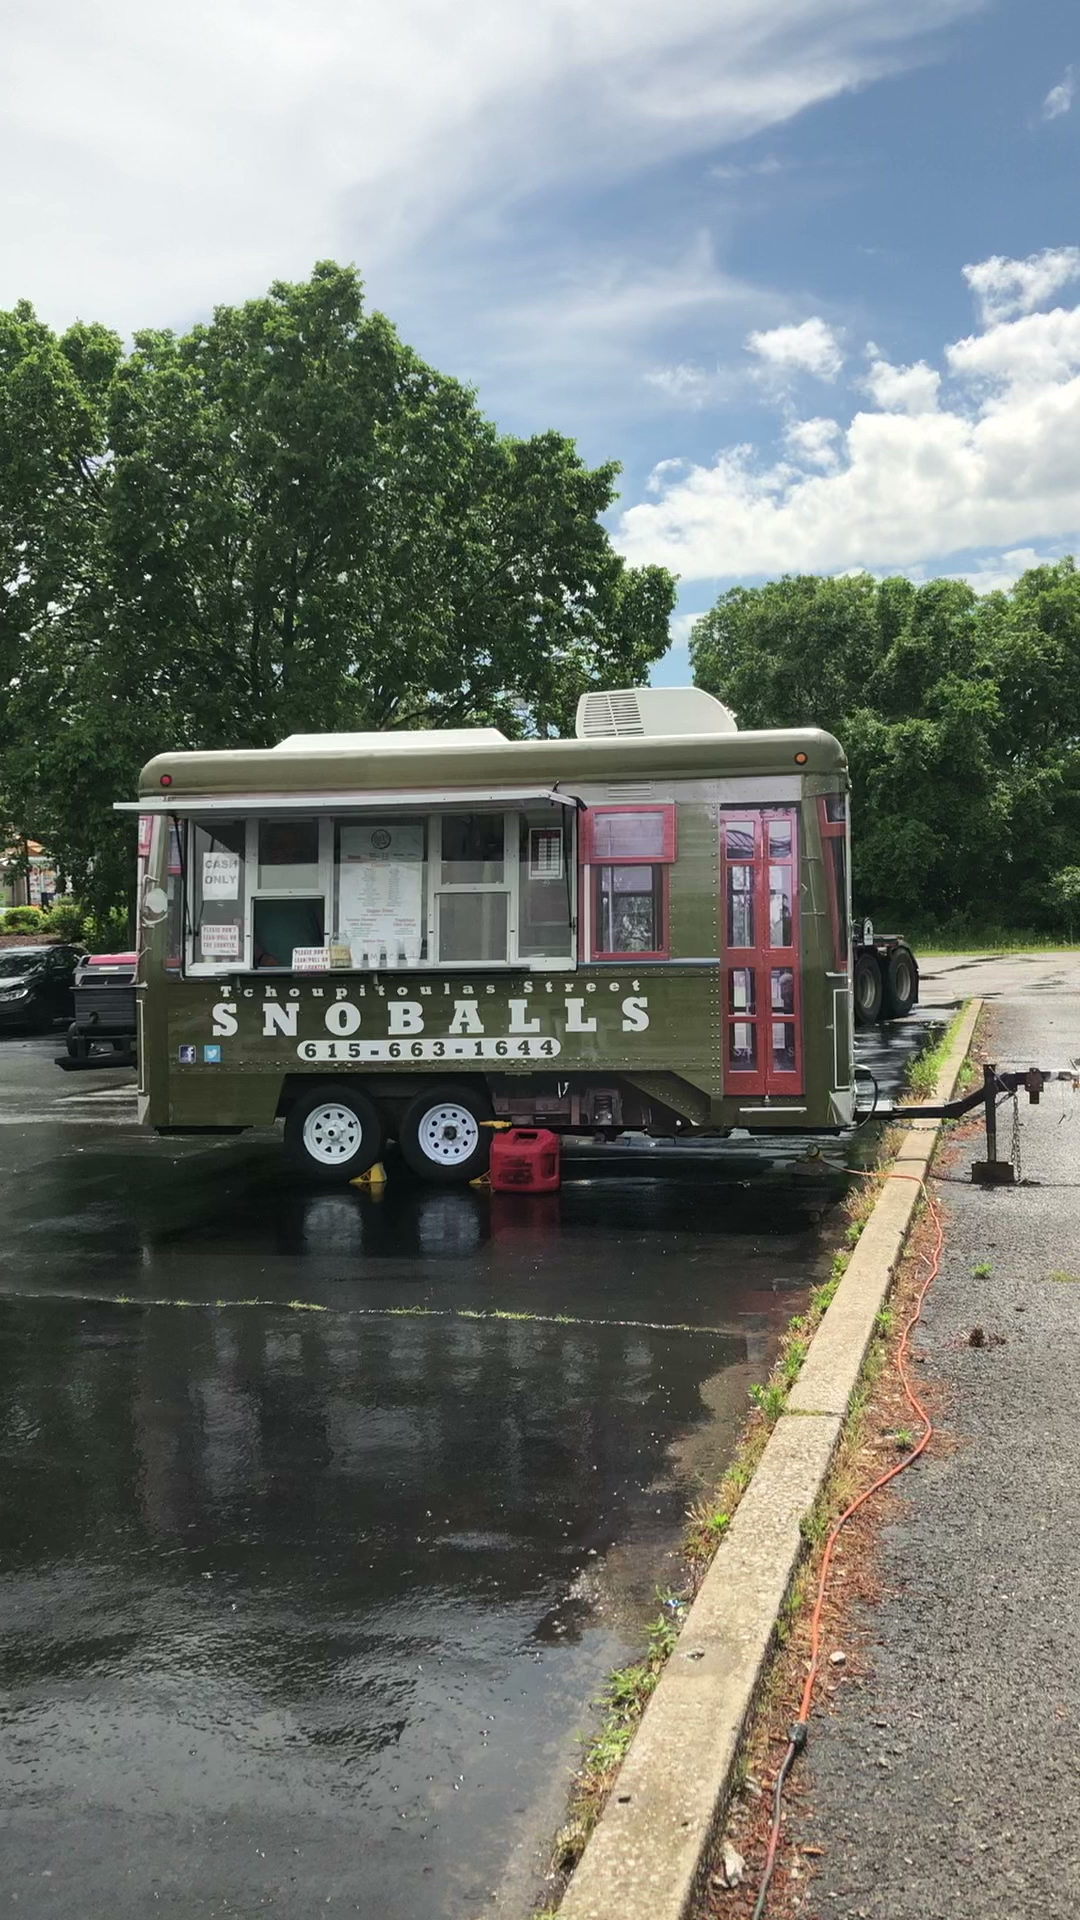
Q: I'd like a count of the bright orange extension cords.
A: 1